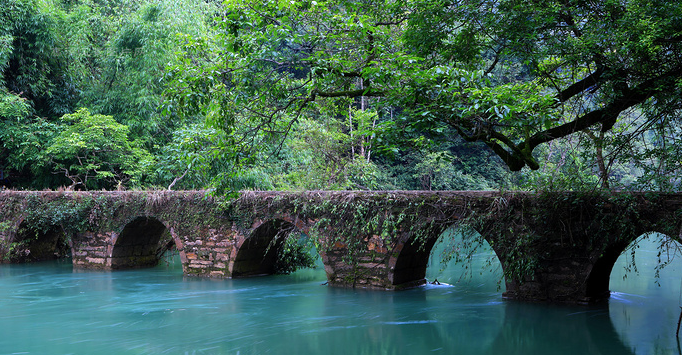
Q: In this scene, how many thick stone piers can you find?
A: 4